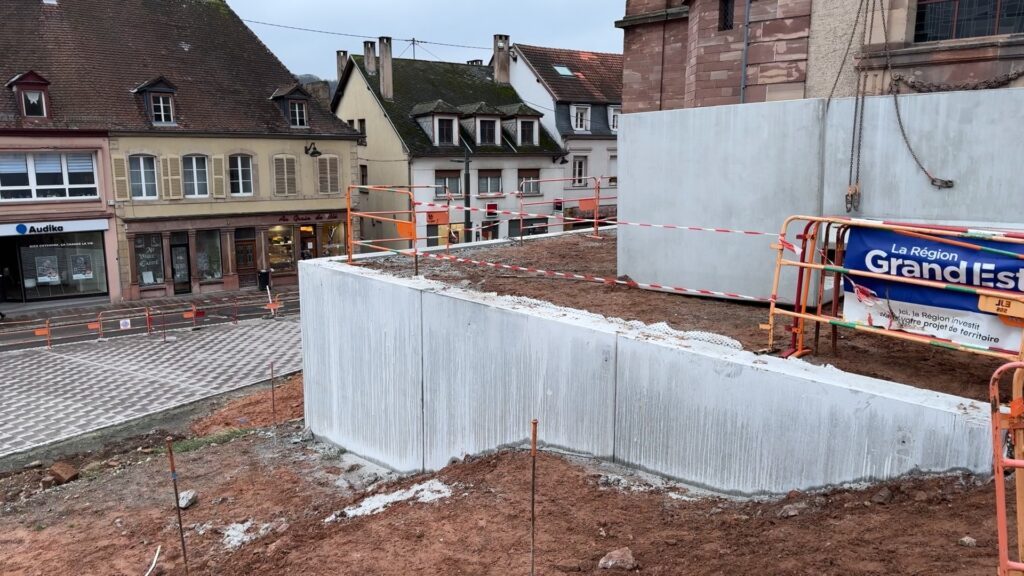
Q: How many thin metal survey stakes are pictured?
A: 3